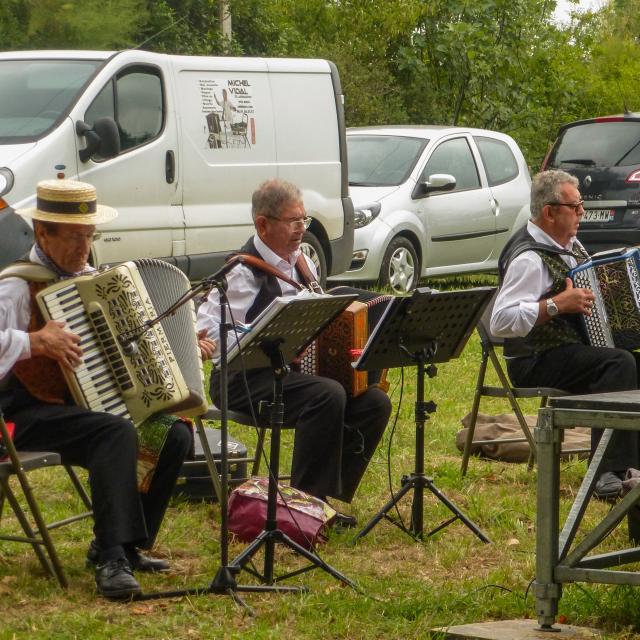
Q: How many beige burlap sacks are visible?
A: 1